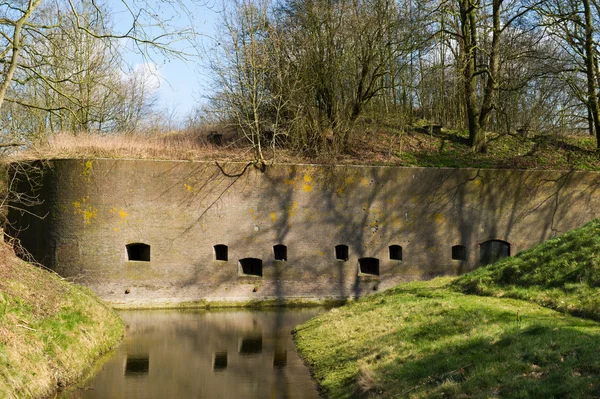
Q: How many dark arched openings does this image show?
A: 9